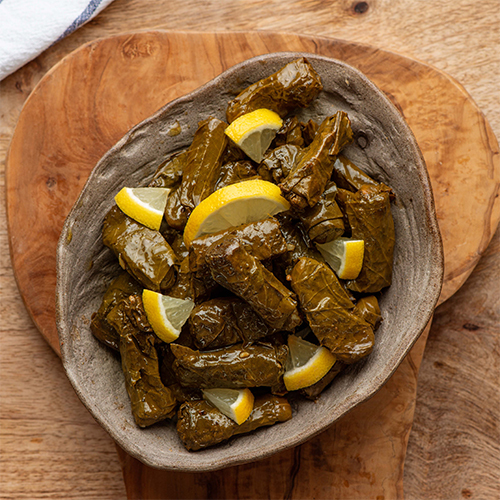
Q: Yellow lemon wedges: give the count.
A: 7